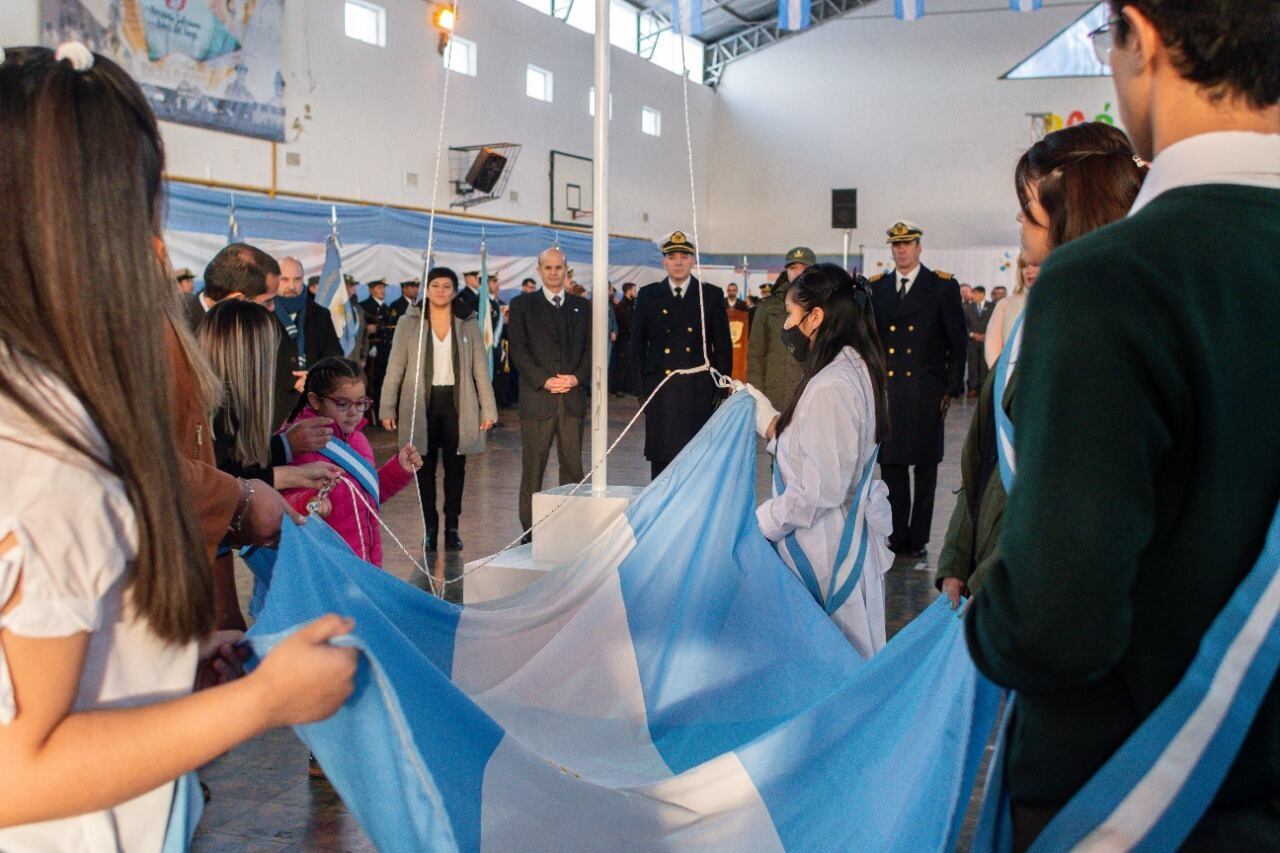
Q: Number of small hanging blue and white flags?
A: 4